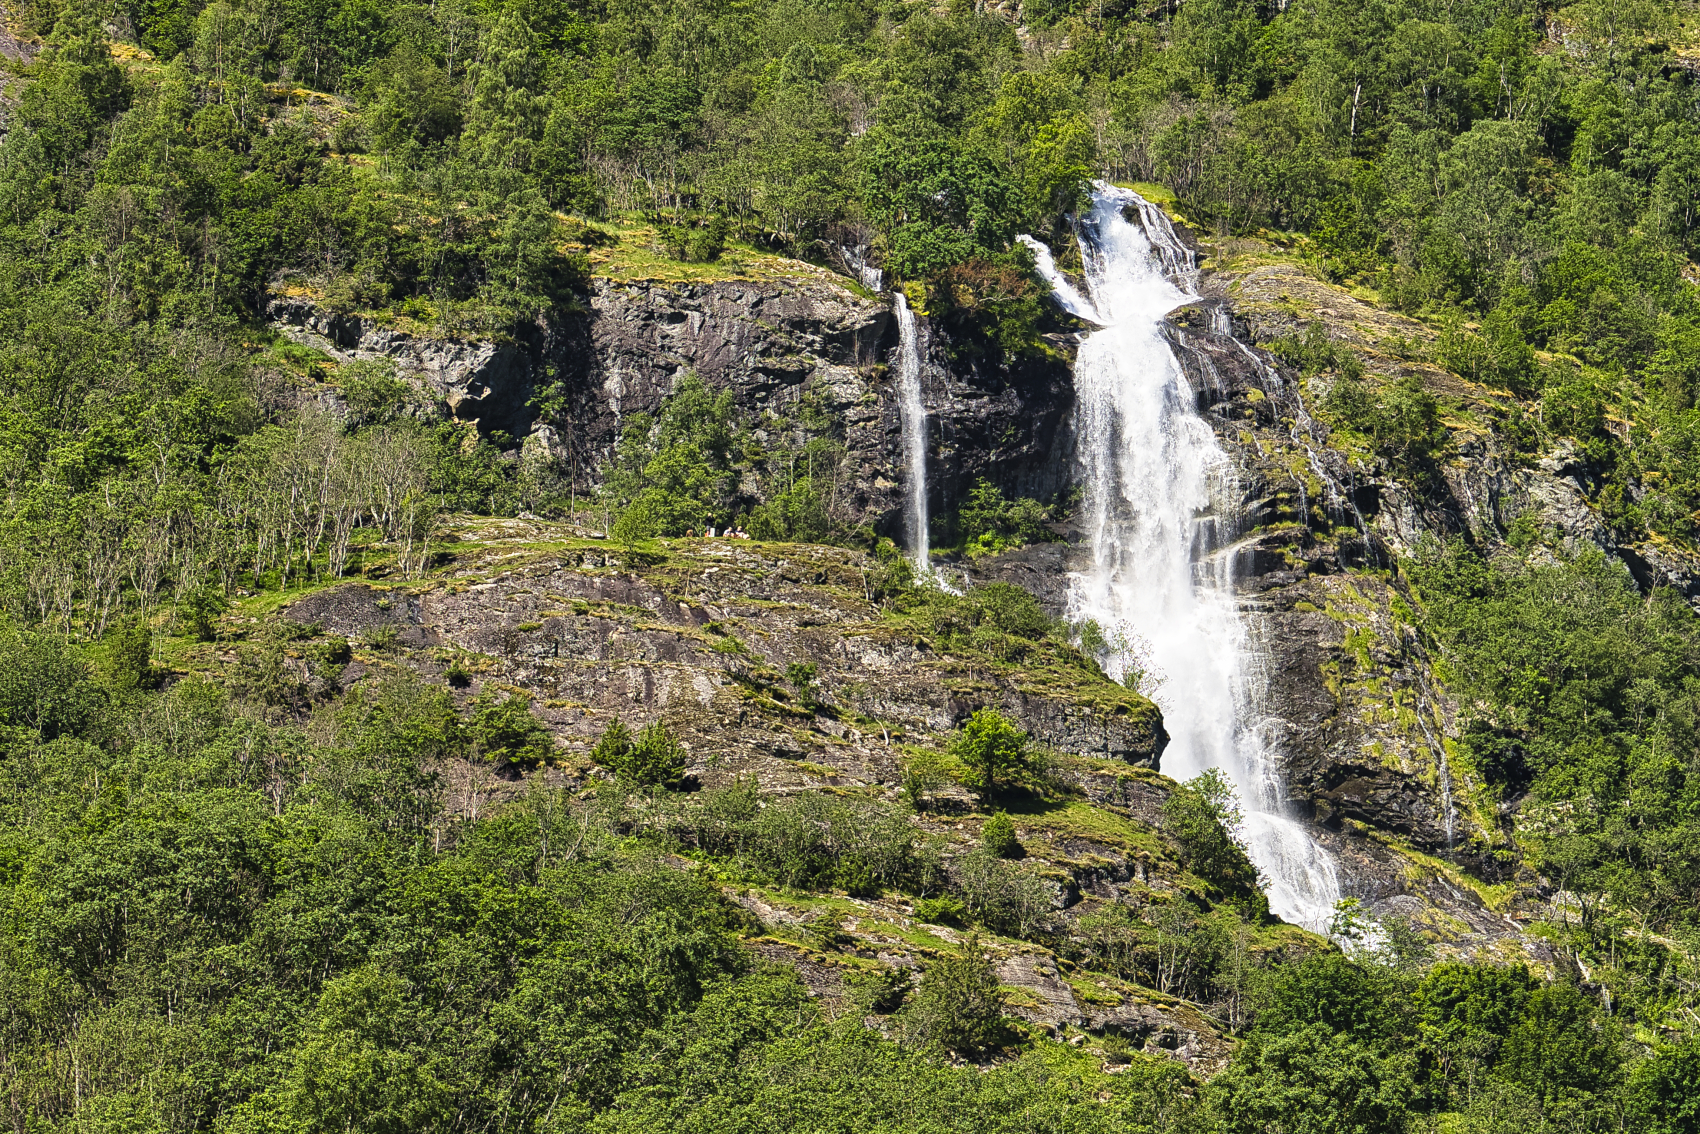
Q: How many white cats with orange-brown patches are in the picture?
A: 0